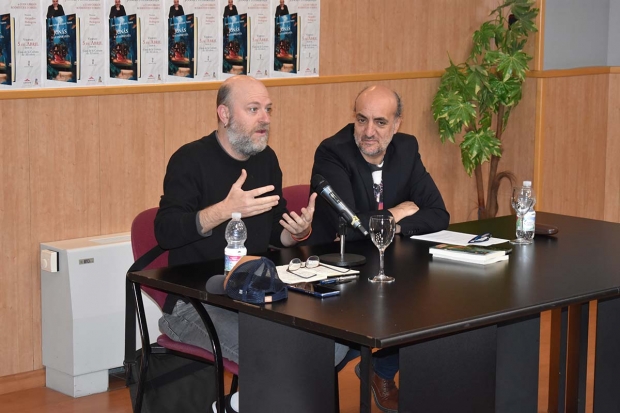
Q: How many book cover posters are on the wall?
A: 6